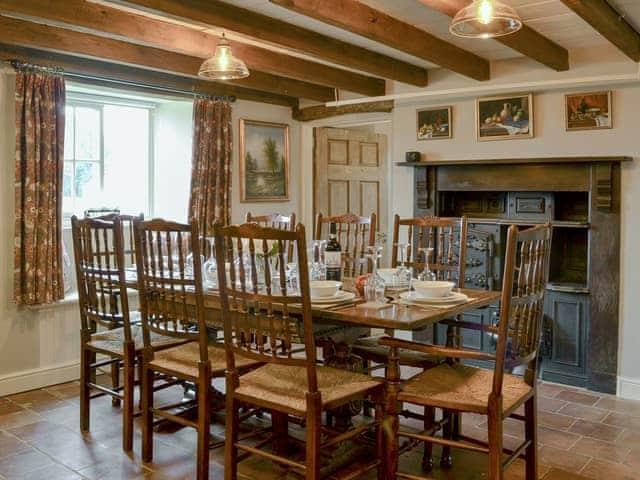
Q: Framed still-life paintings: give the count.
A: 3